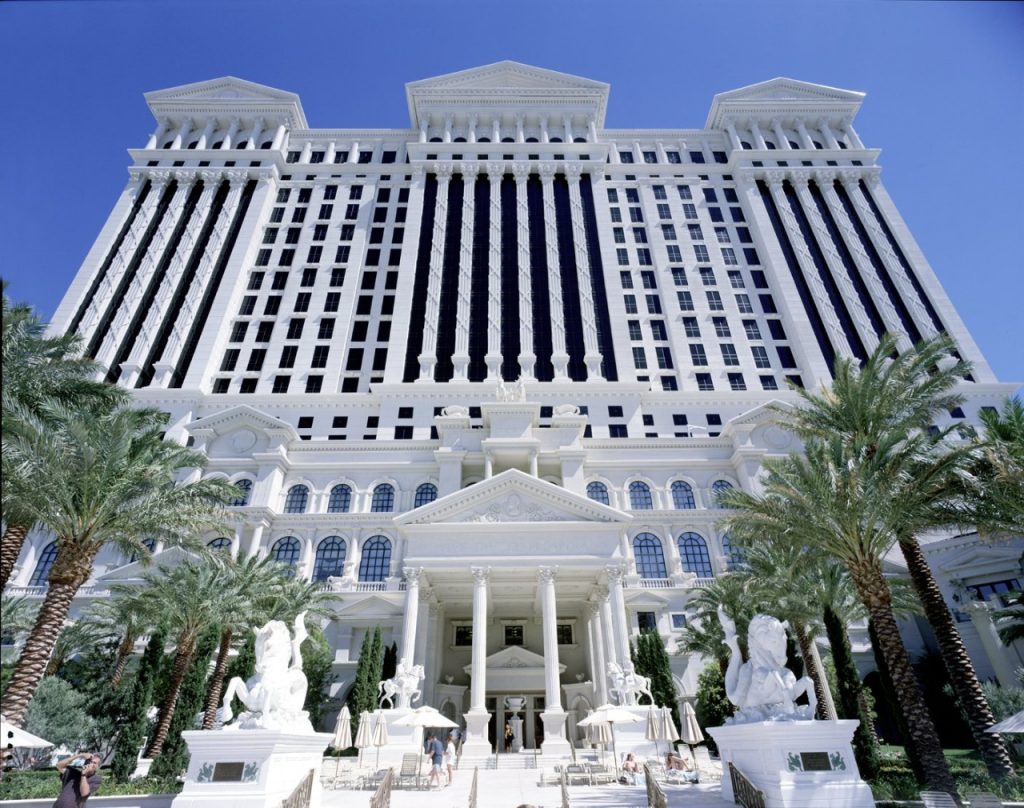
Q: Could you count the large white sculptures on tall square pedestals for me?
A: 2